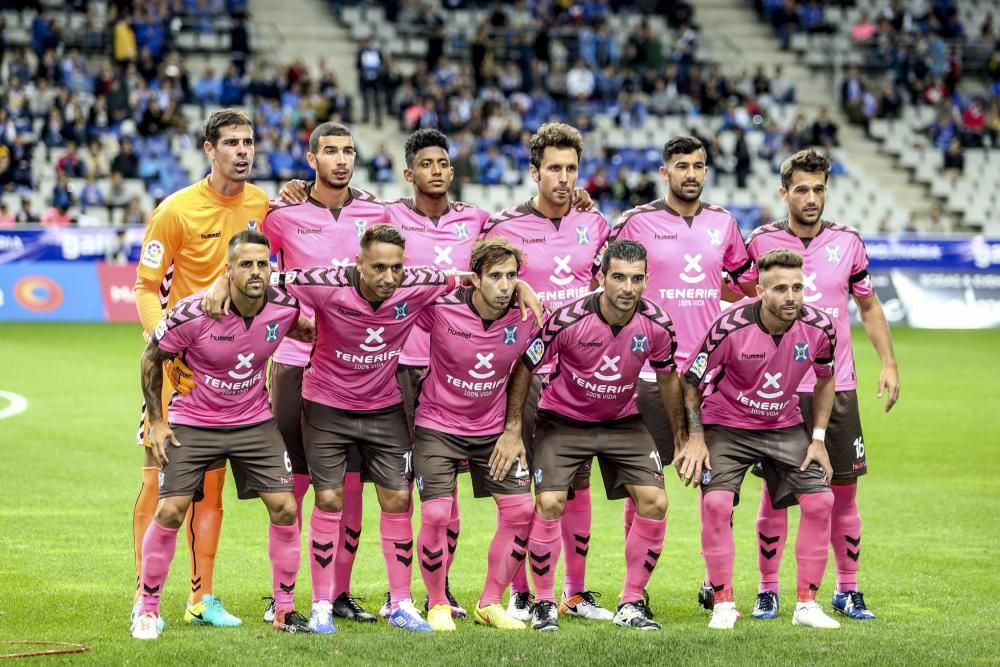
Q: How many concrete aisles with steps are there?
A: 2